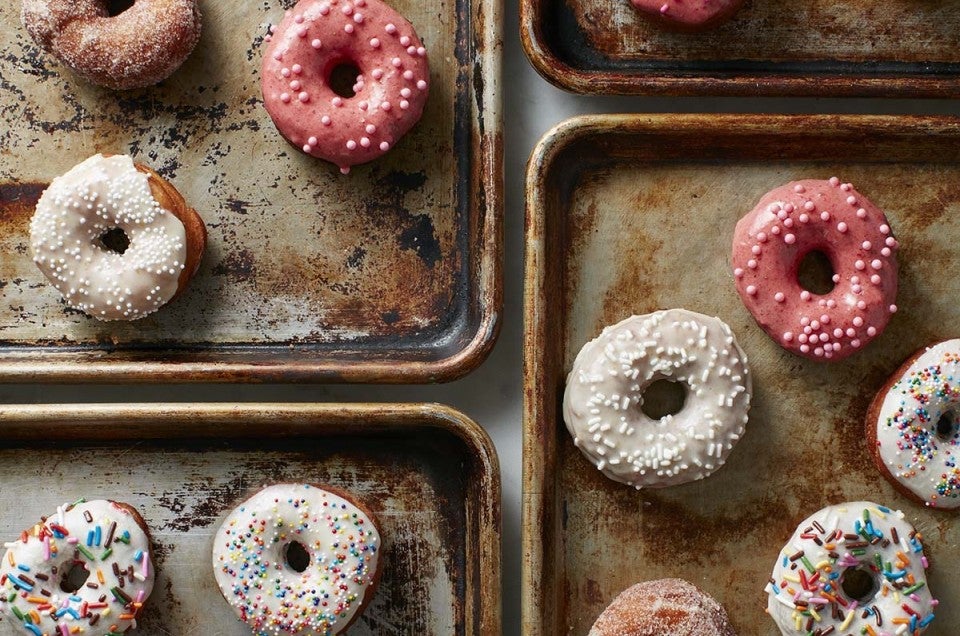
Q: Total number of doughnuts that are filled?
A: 0